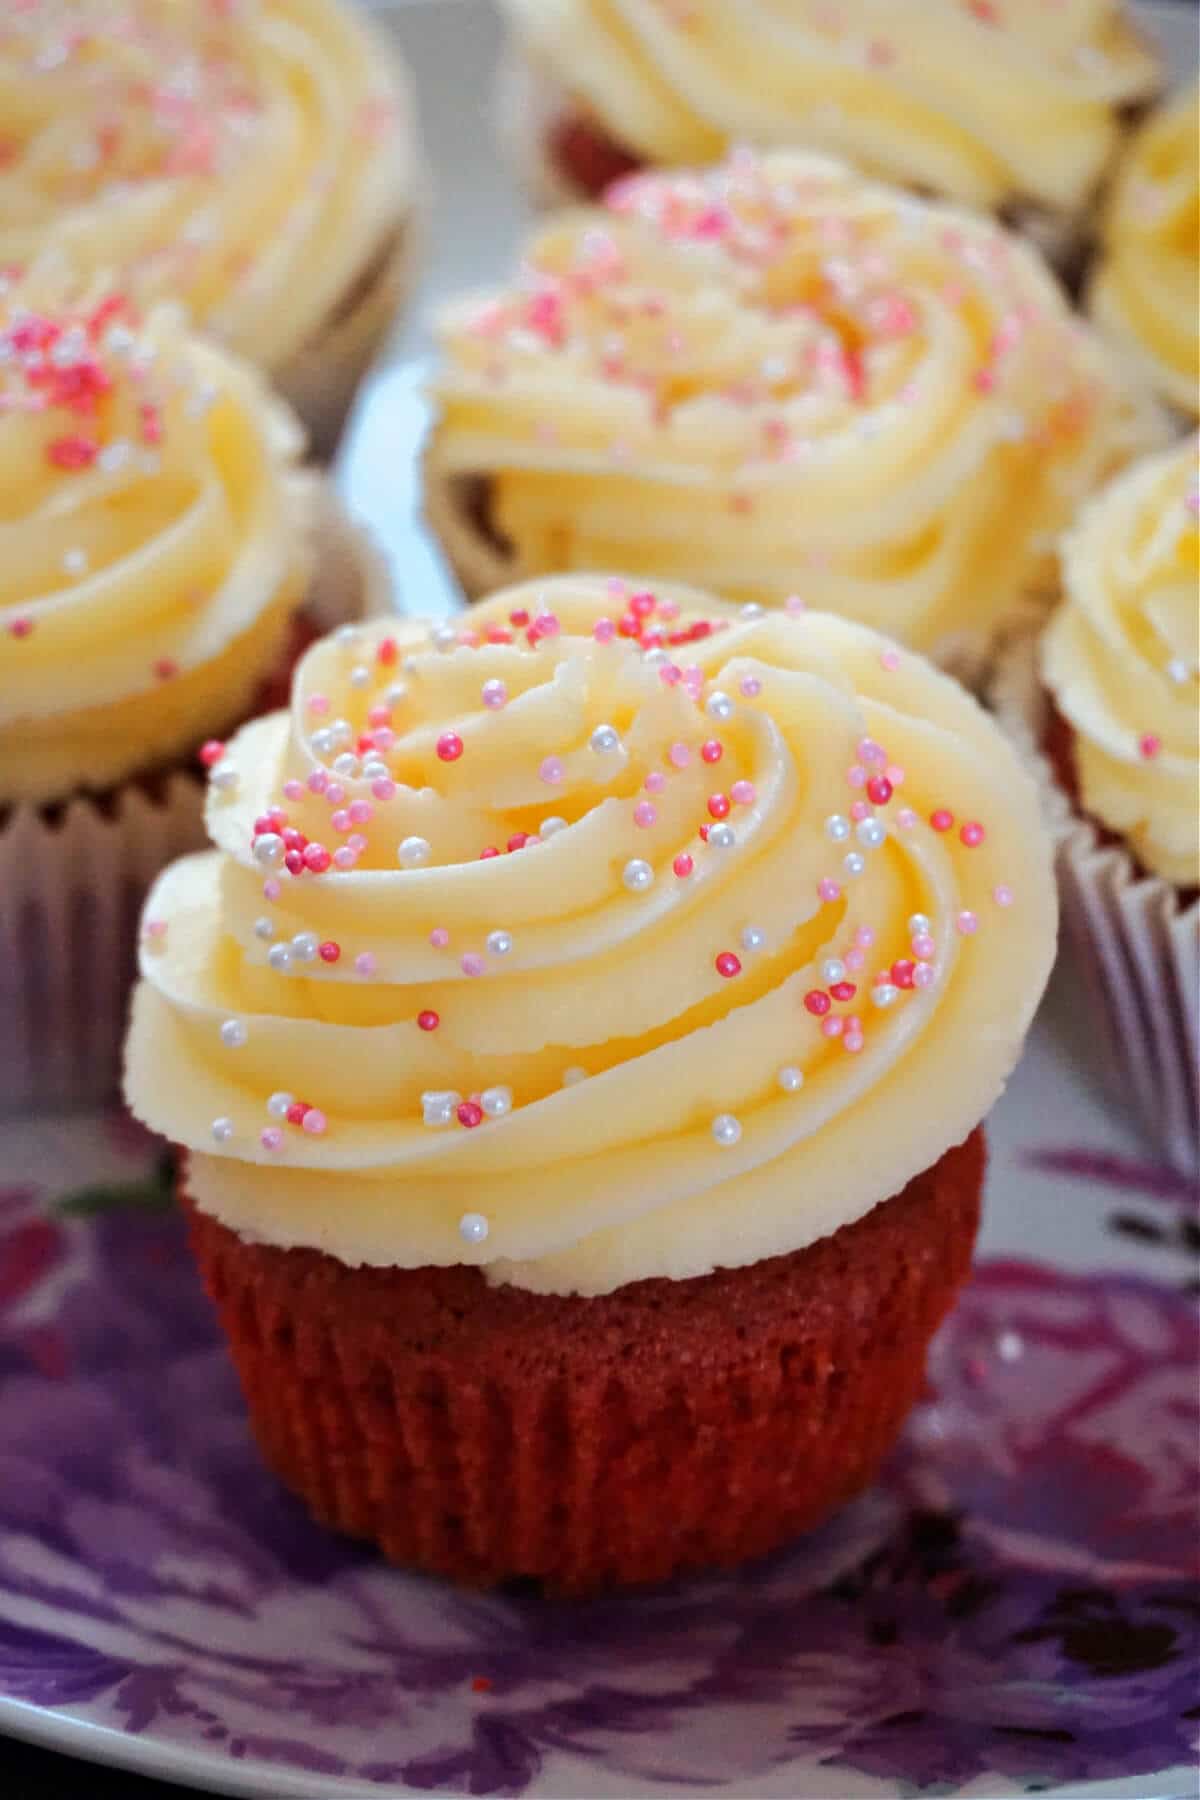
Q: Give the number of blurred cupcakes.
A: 6